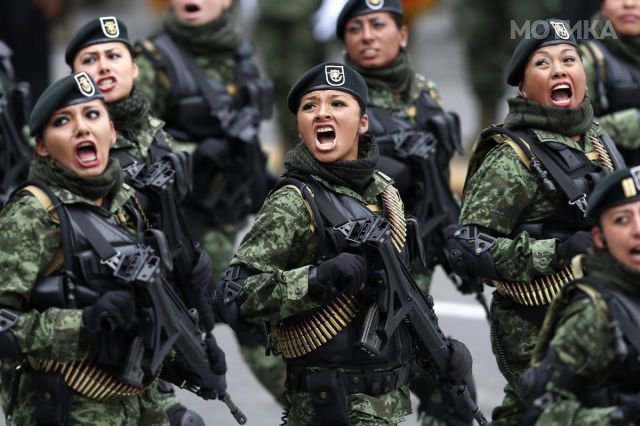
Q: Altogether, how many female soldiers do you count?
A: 8